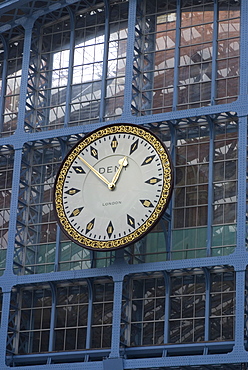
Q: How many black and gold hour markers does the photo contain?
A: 12